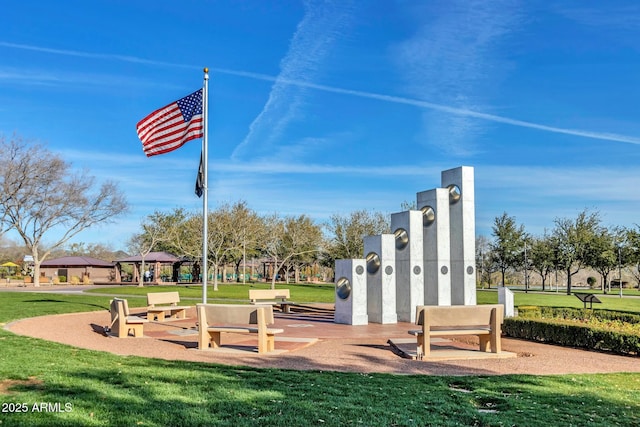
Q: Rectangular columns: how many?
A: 5